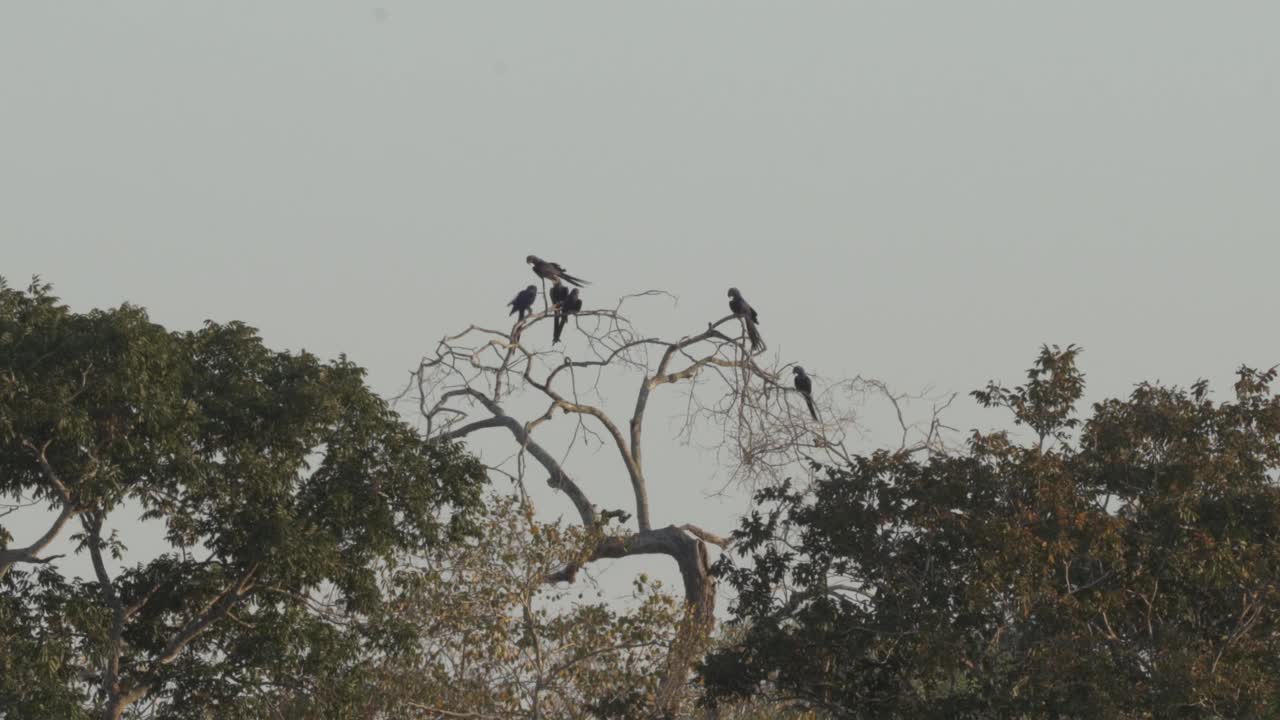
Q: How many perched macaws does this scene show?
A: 6